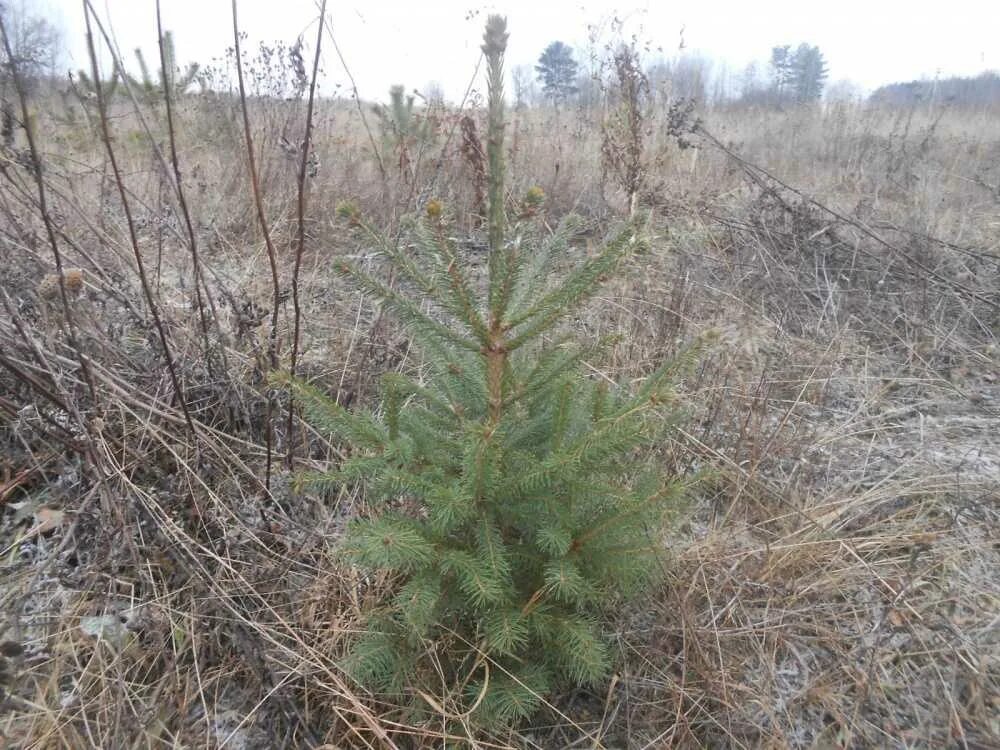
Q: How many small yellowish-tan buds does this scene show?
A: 3